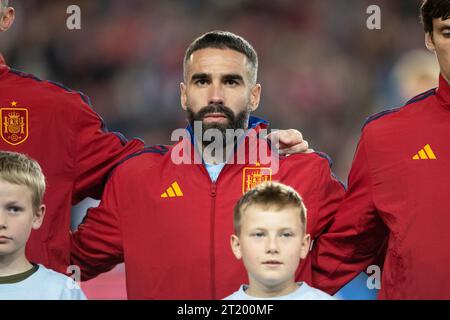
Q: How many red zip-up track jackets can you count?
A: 3